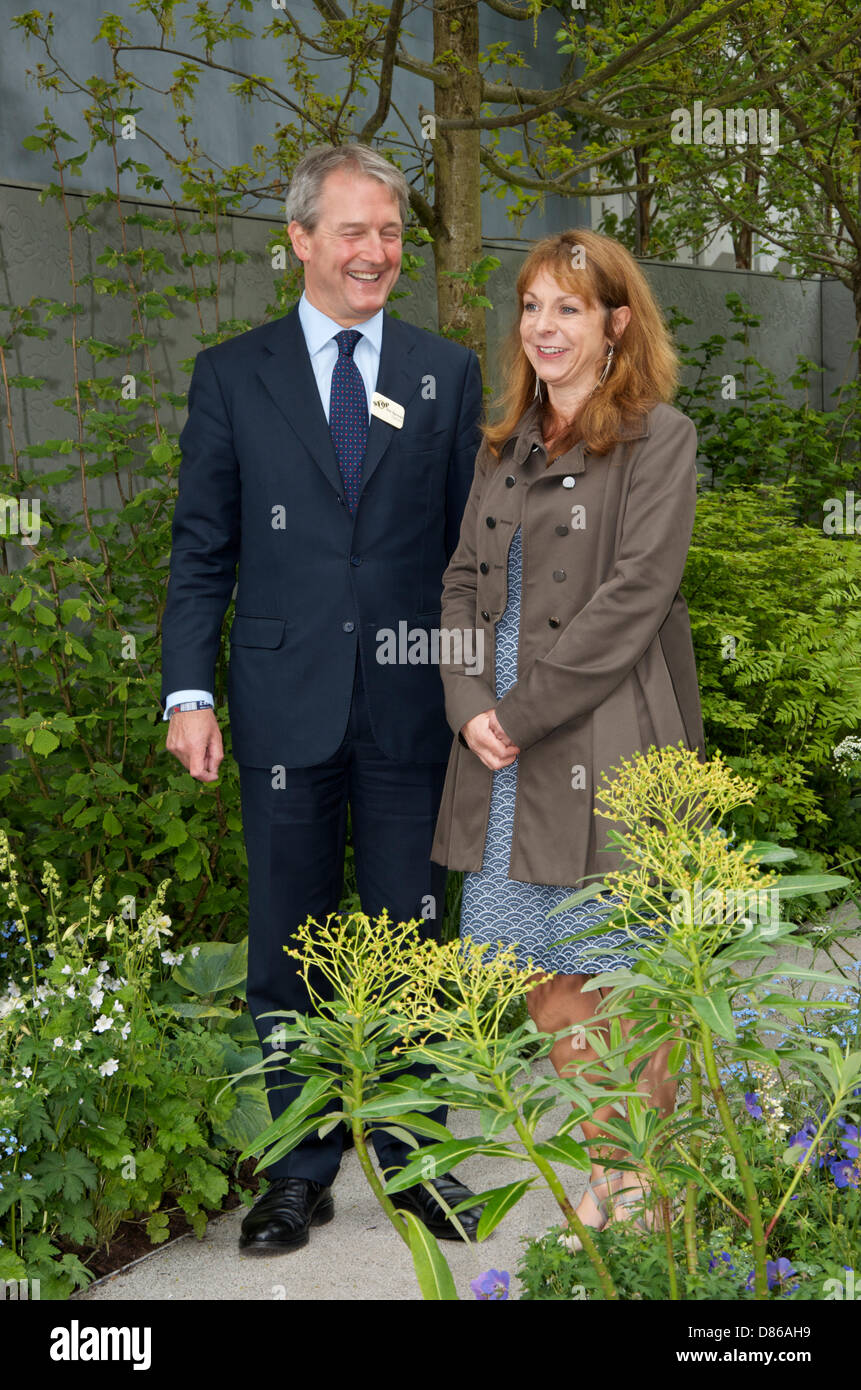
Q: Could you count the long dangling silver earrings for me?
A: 2